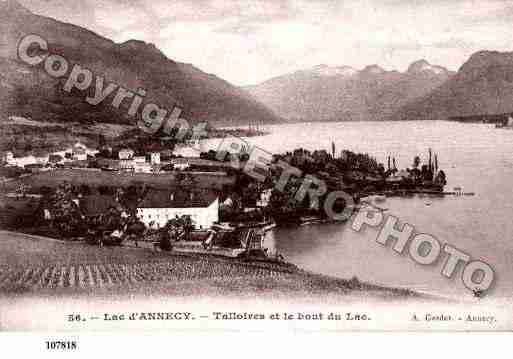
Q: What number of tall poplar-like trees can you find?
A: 5